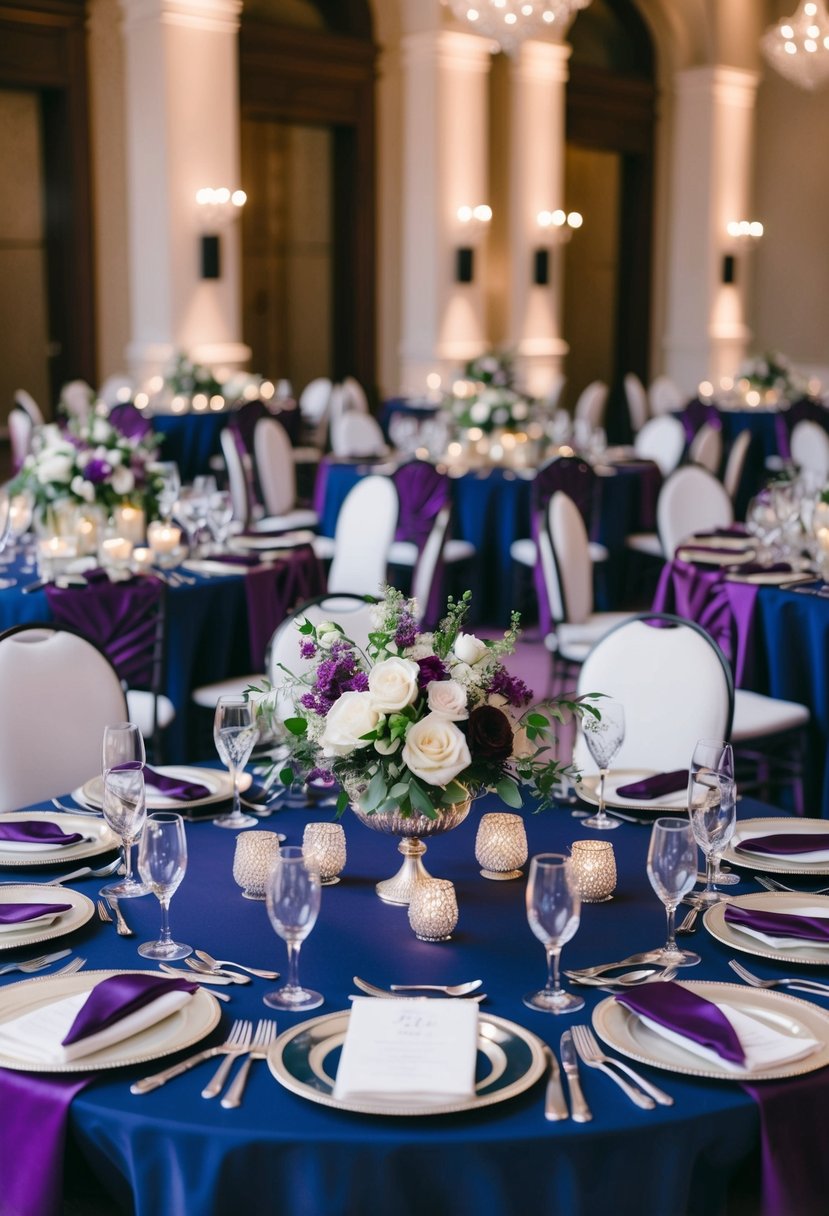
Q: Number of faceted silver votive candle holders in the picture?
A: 5